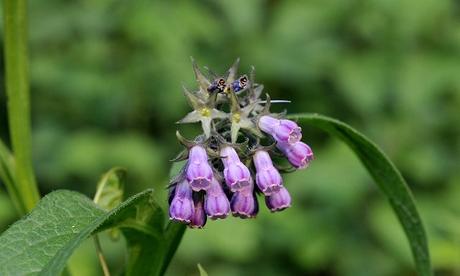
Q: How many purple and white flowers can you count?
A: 10